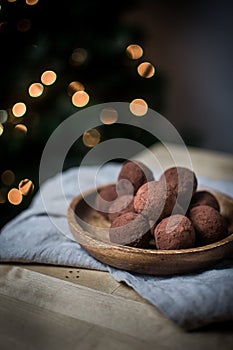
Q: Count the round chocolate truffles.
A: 9